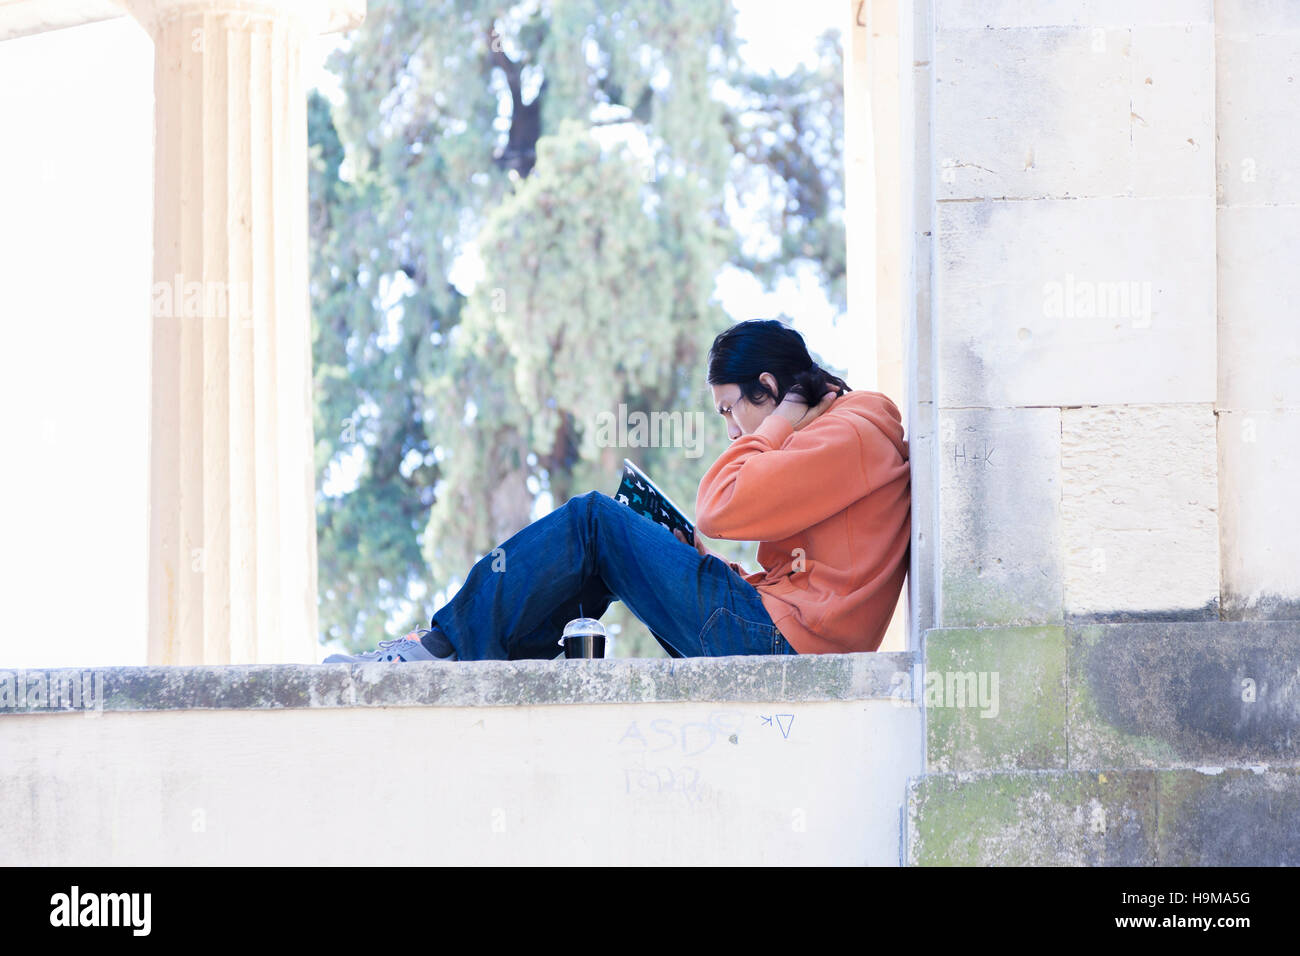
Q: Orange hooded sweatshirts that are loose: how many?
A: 1